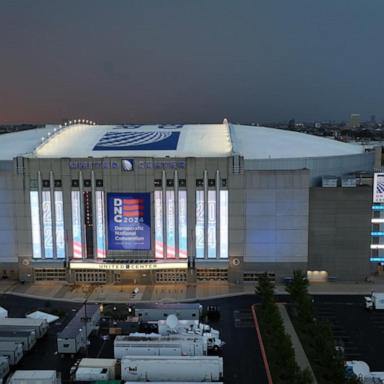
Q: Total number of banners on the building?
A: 13